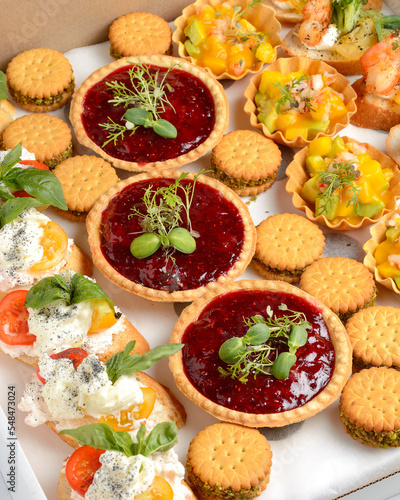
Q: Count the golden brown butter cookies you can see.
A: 10